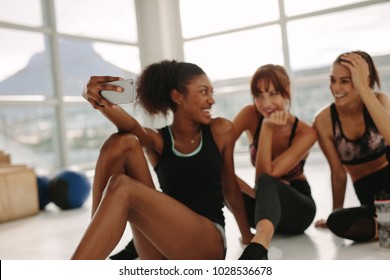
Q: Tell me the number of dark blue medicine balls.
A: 2